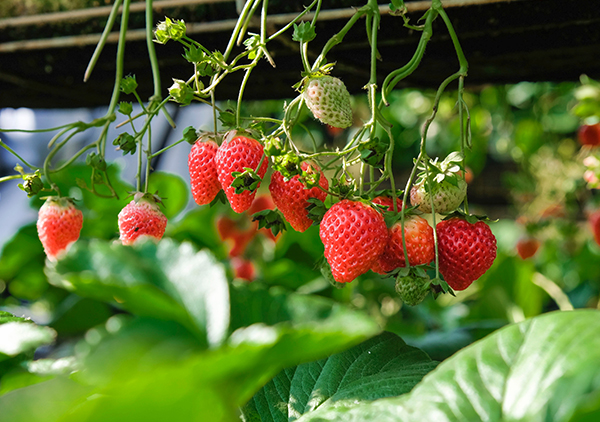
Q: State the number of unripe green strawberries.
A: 3